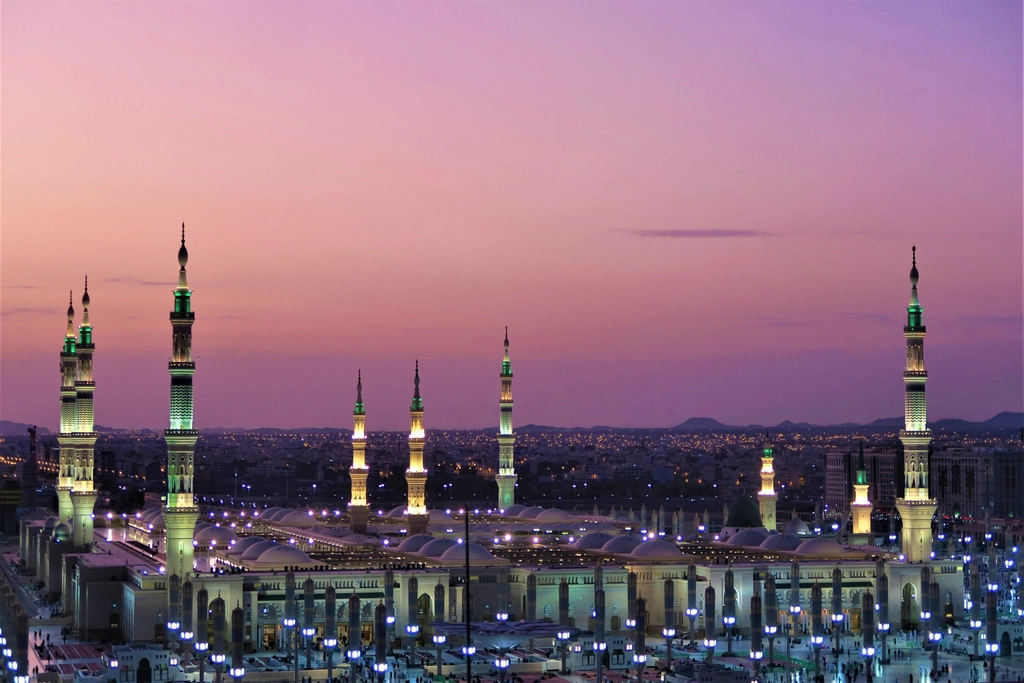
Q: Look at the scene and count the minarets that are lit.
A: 9